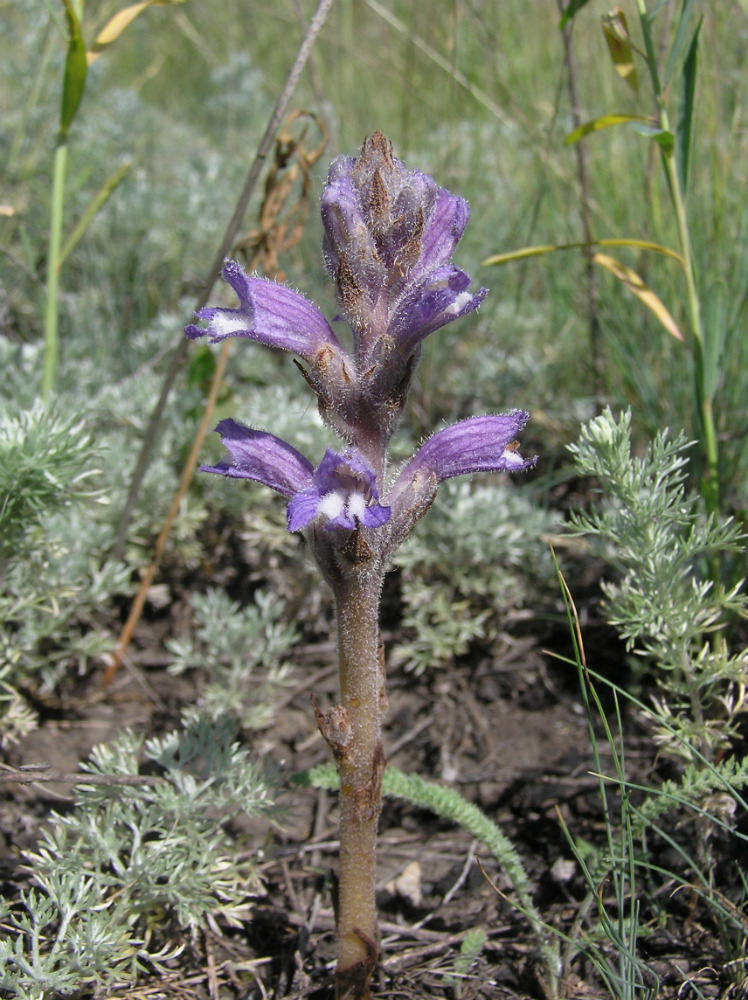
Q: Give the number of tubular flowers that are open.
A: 5